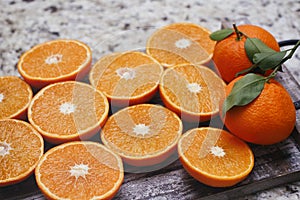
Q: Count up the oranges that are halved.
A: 10